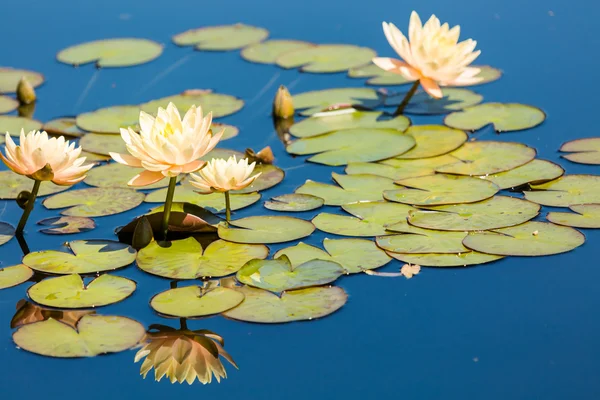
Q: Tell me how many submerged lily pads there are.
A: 0